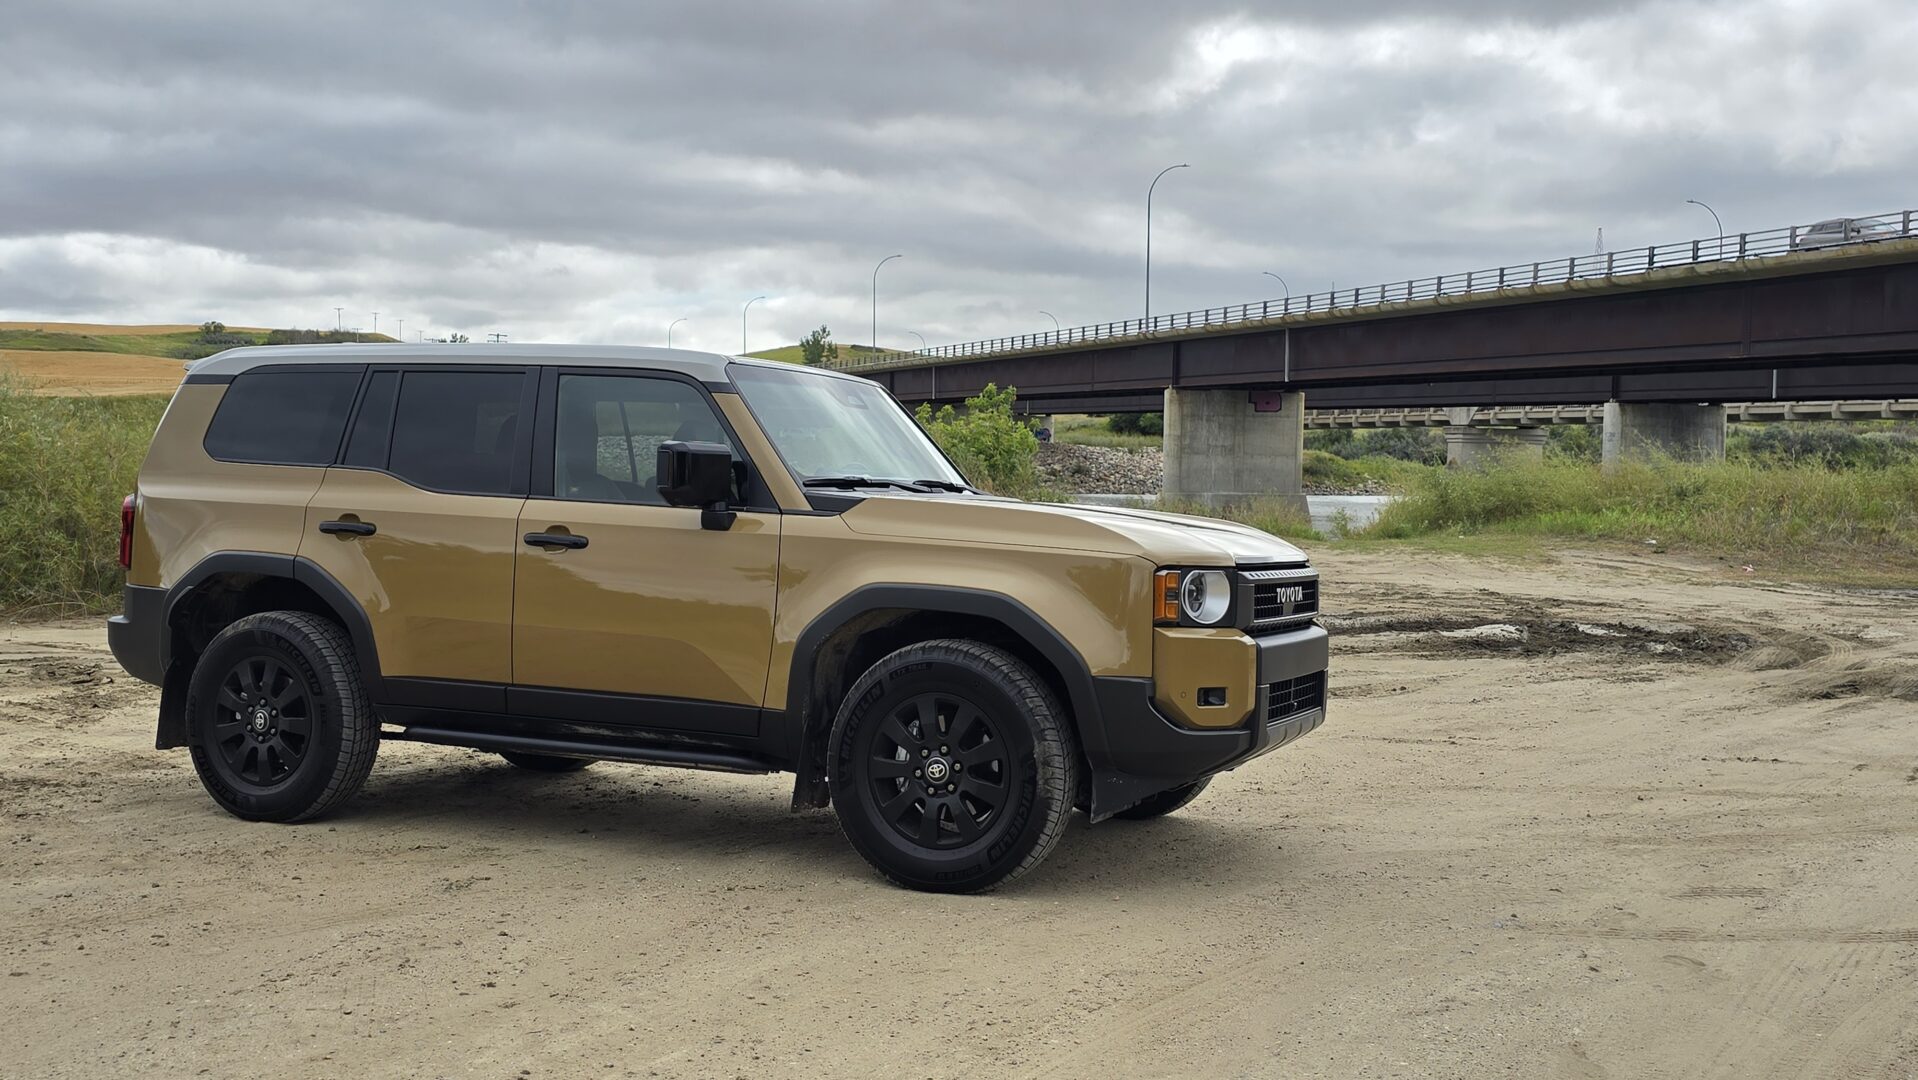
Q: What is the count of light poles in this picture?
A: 8